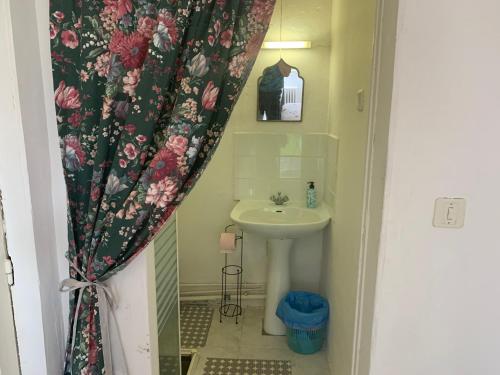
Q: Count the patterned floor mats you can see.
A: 2